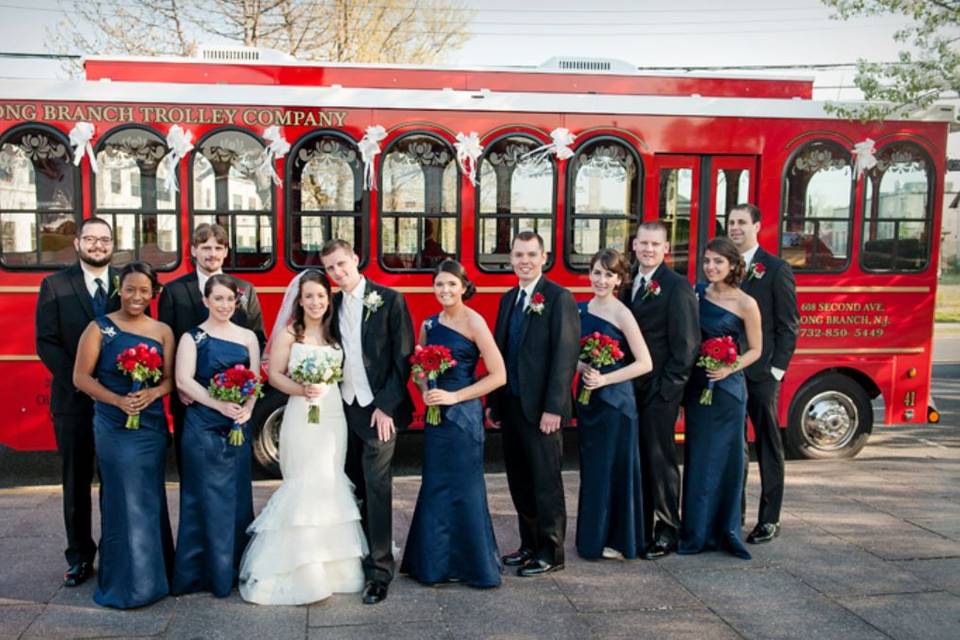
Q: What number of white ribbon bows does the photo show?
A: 7